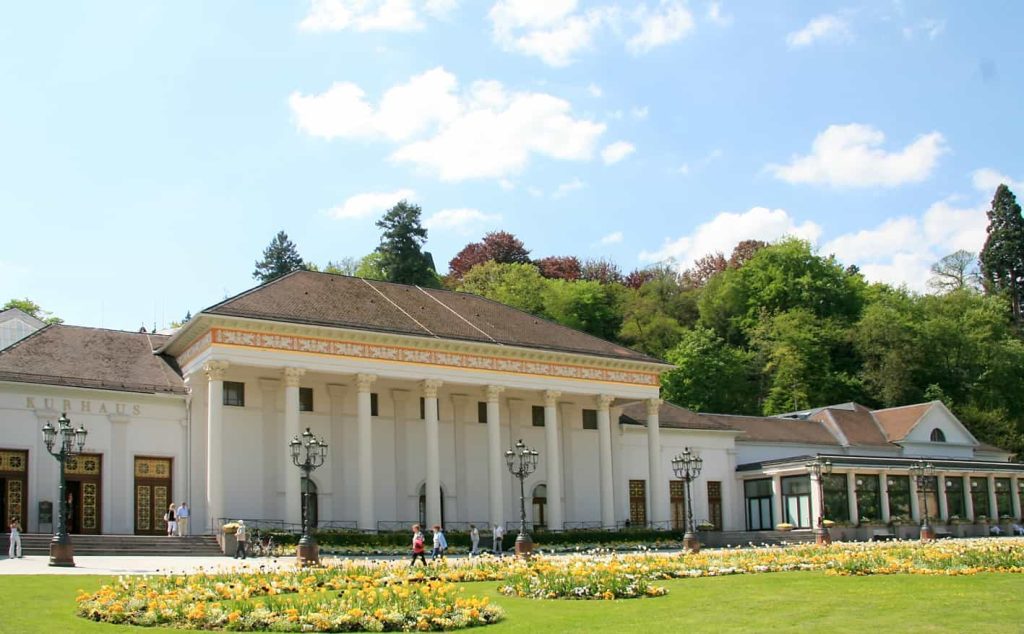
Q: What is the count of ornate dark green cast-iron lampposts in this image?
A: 6